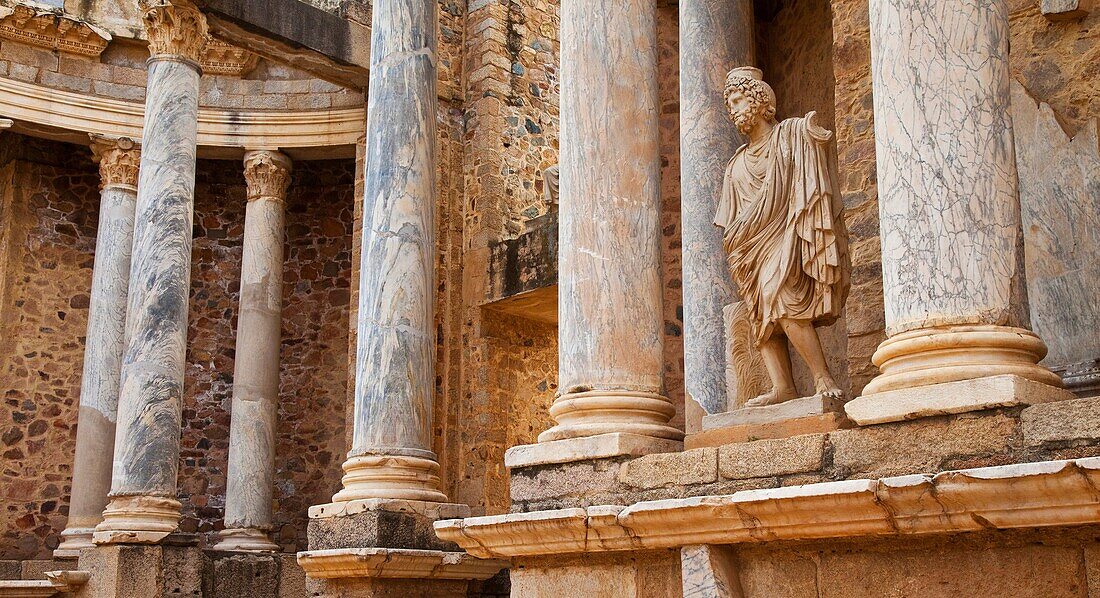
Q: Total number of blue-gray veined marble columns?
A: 7